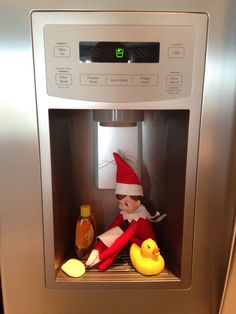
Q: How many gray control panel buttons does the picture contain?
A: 7